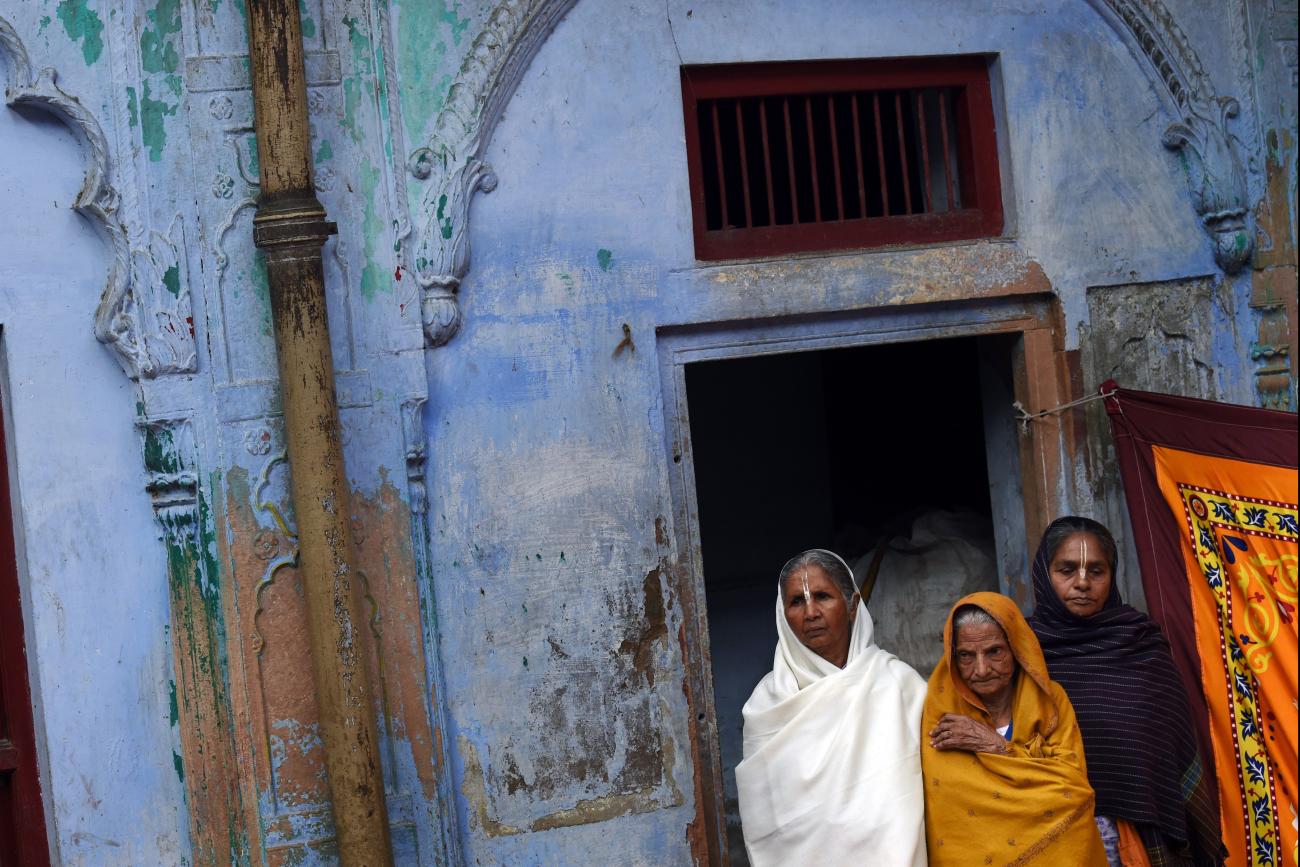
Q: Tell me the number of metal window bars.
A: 11